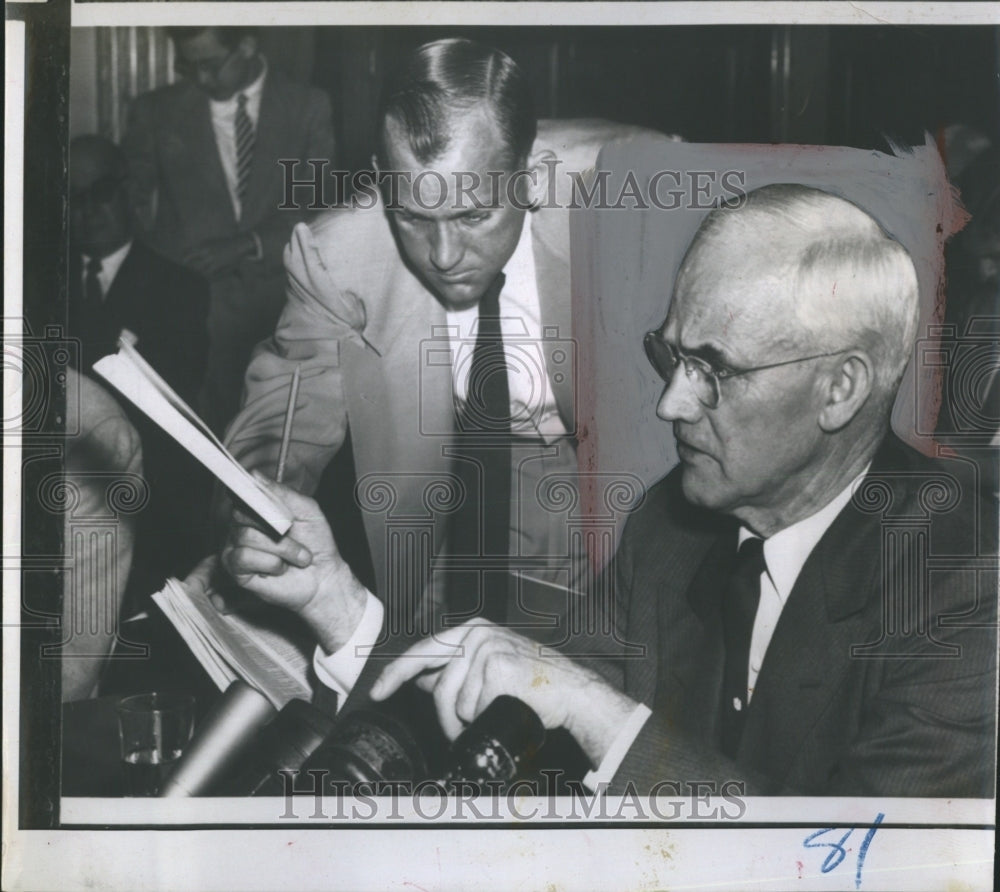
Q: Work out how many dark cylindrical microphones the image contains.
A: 3